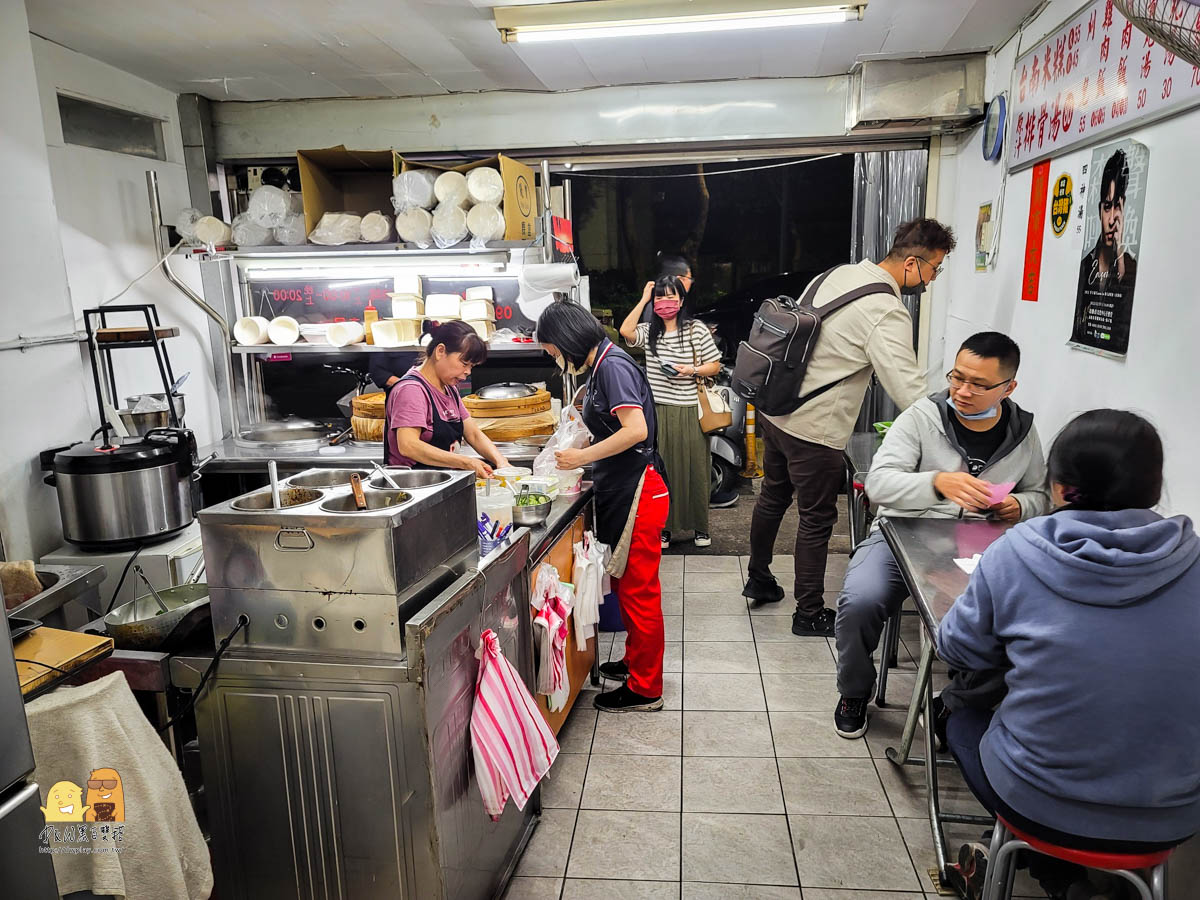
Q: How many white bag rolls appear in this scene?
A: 1